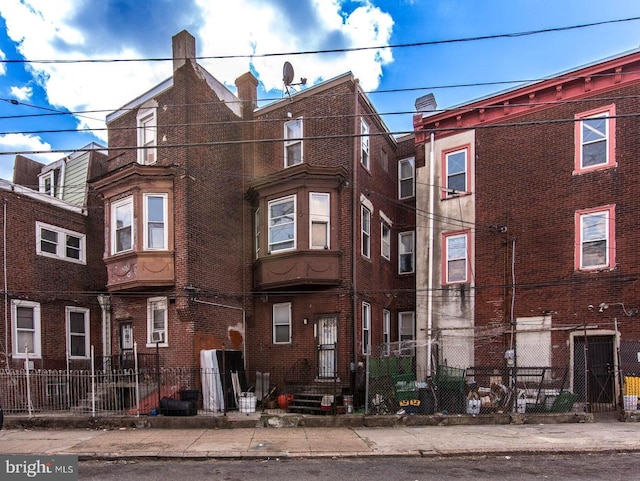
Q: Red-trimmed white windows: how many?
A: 4